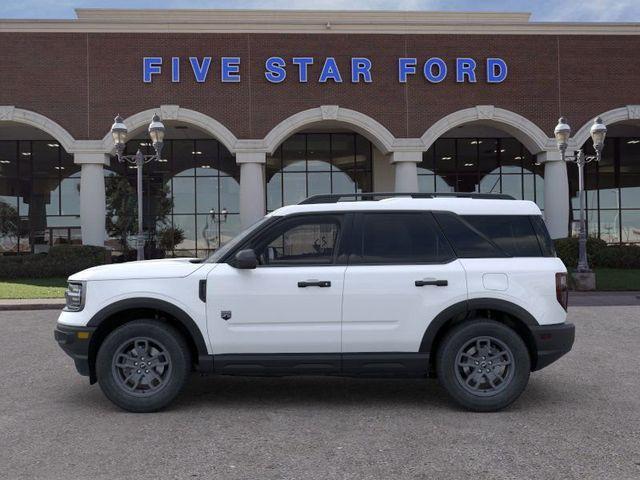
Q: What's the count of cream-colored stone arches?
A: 5